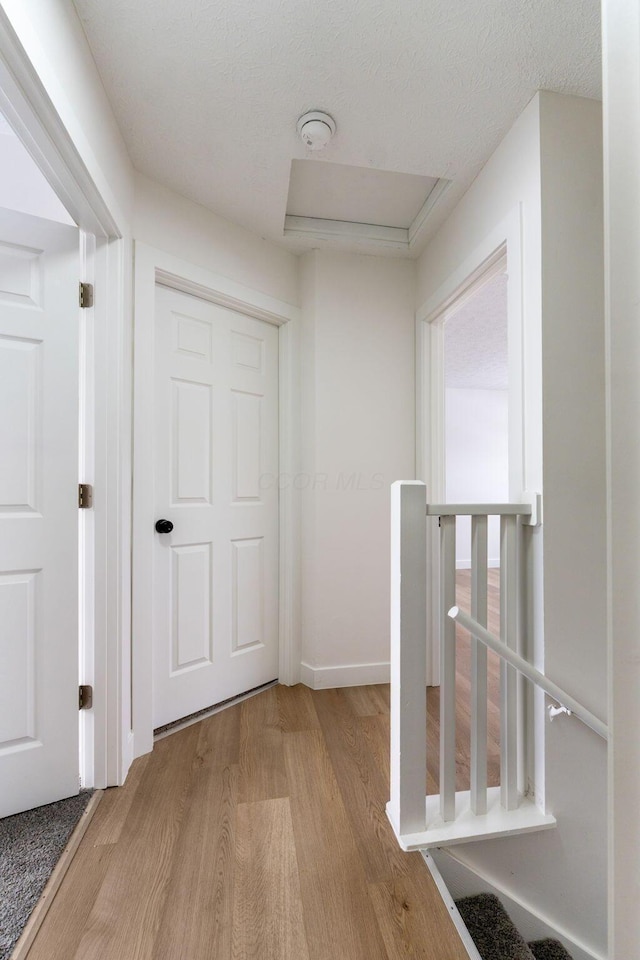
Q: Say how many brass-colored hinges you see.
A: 3